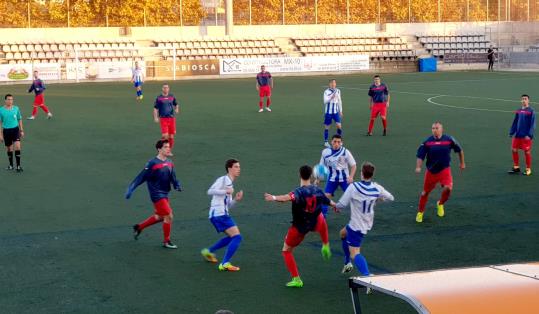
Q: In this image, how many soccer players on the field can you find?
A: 13